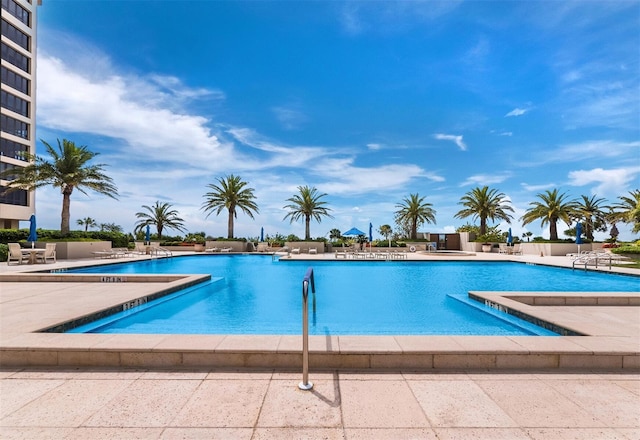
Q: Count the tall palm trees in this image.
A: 9